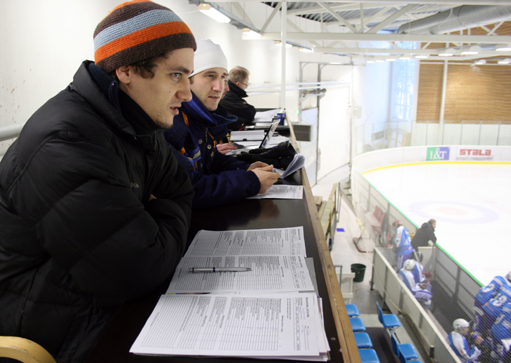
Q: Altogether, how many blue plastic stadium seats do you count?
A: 7